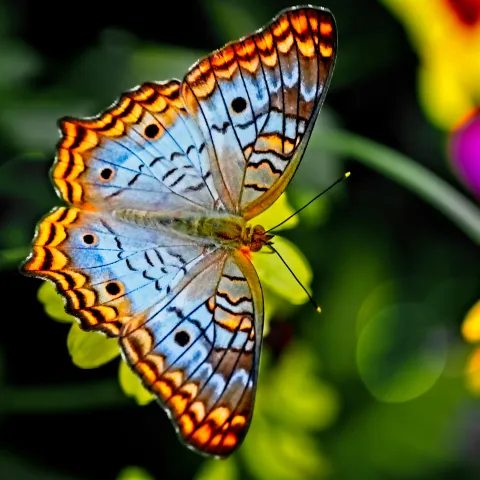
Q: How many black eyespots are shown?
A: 6